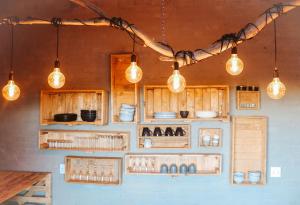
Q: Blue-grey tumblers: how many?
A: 4